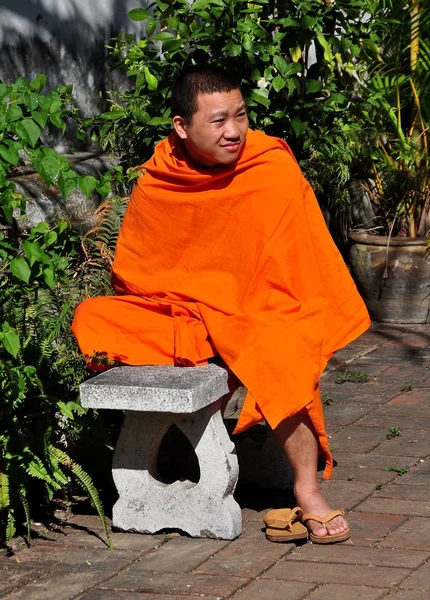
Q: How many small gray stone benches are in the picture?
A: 1